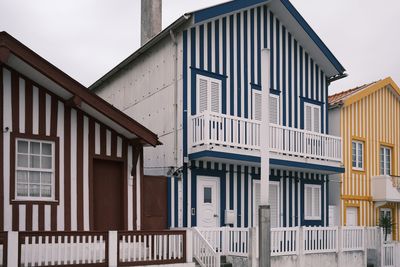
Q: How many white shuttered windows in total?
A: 5